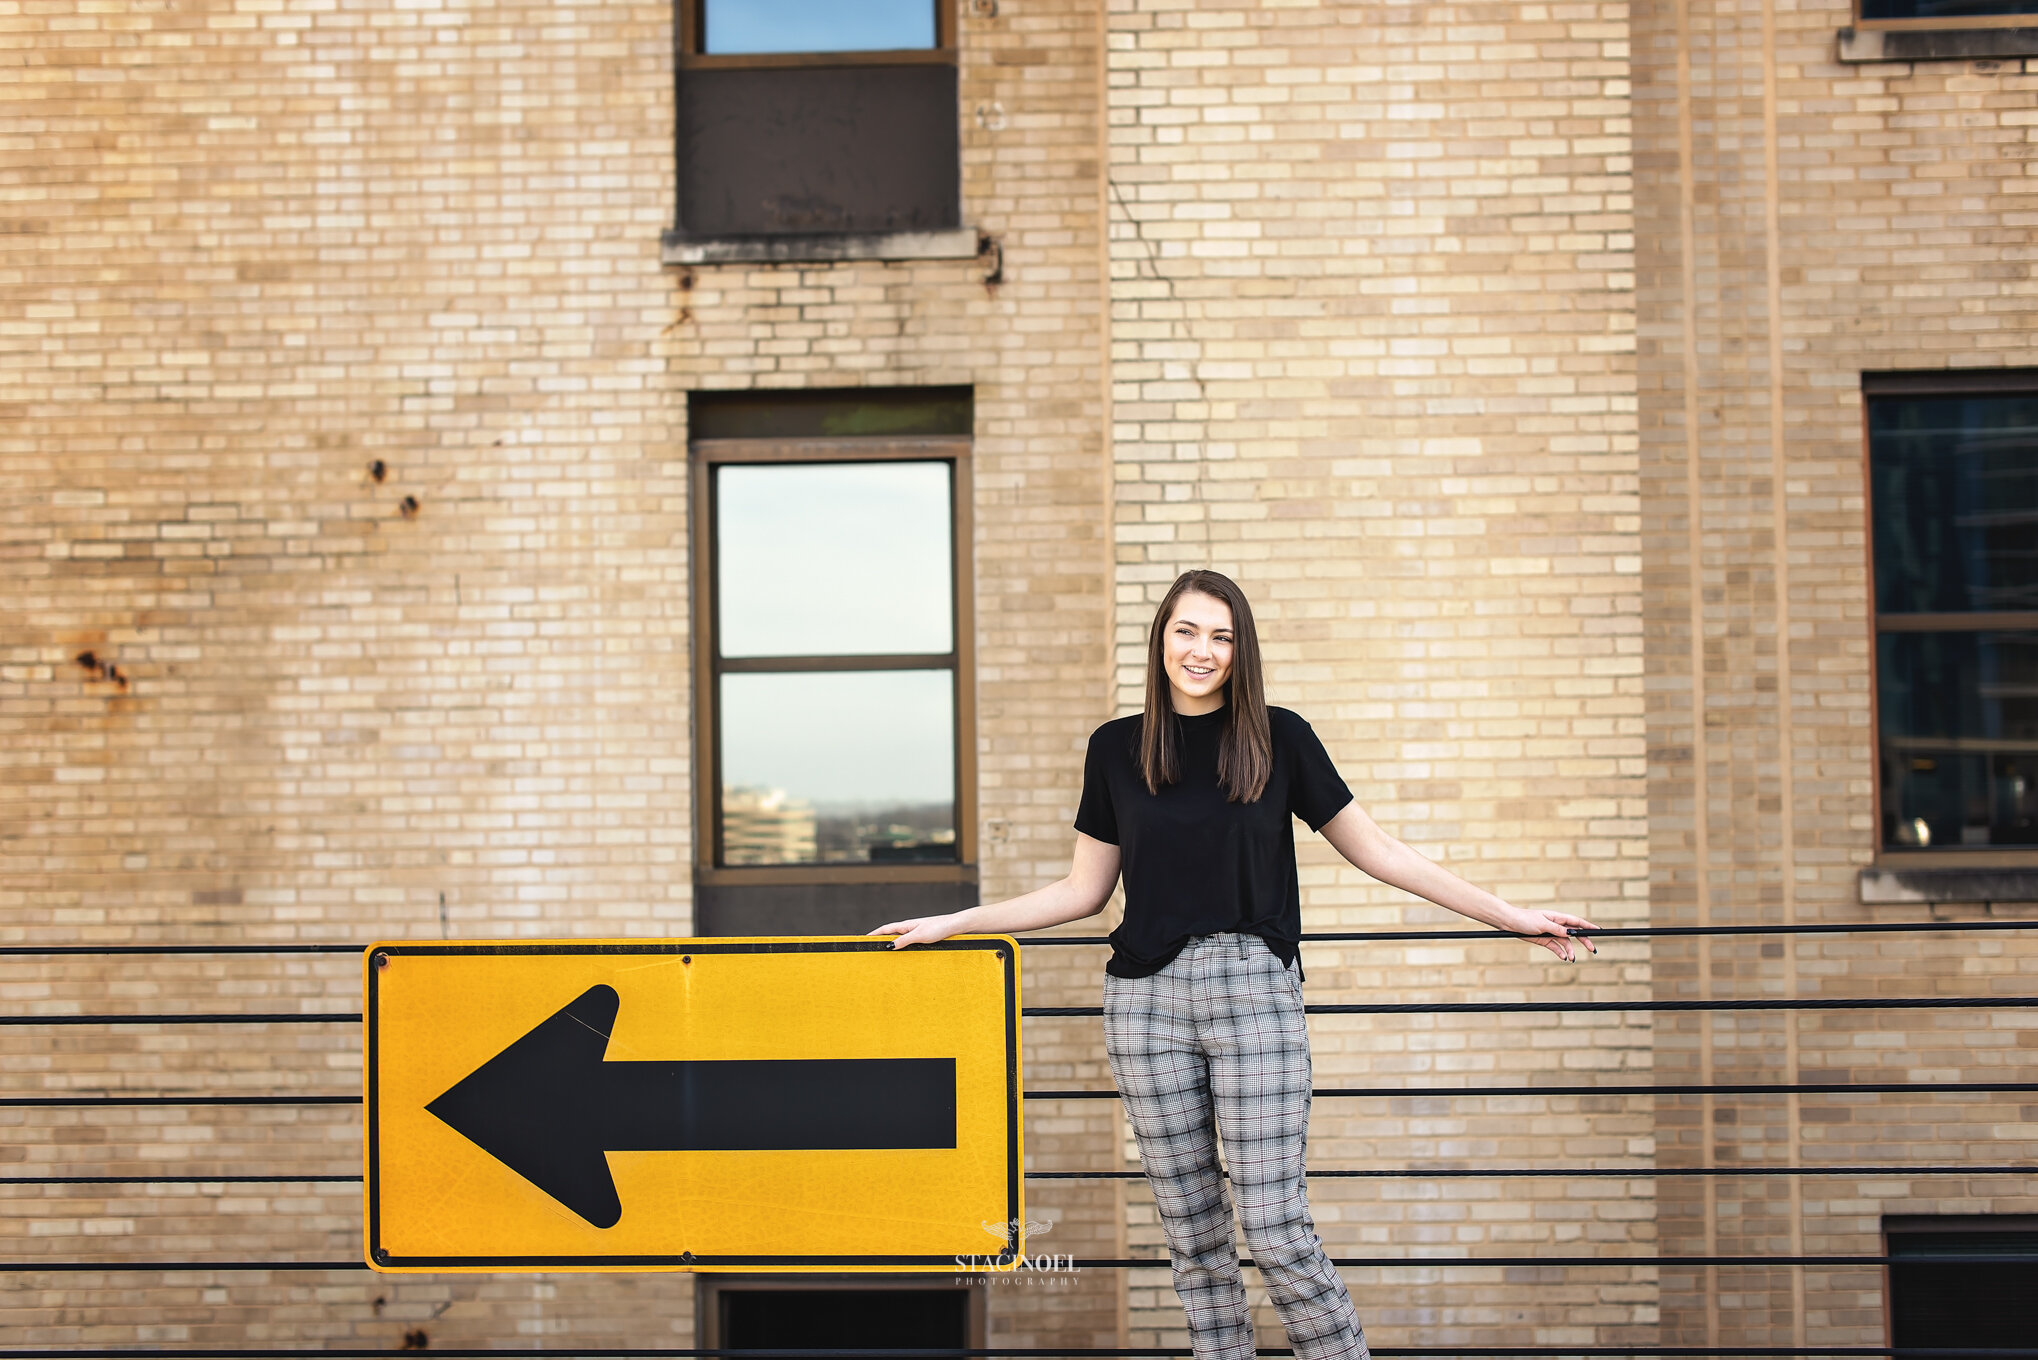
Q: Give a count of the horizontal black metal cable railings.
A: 6